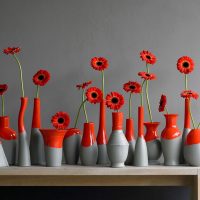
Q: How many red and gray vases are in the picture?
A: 15